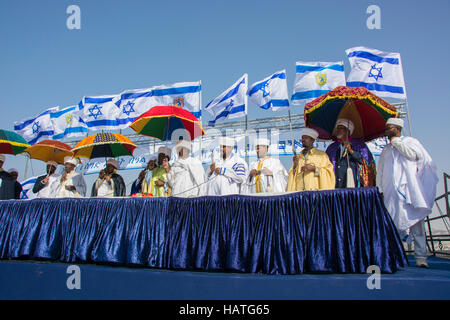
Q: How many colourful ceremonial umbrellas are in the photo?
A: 5